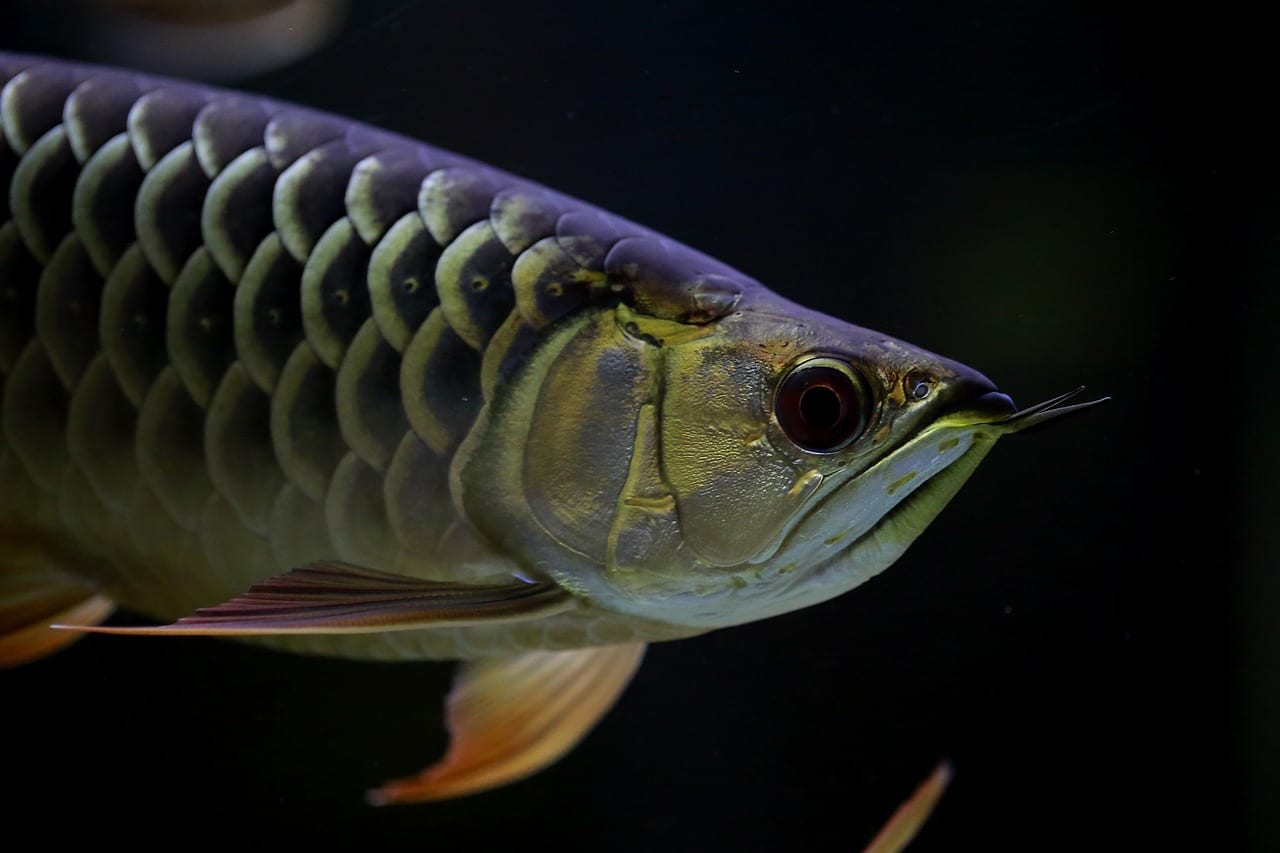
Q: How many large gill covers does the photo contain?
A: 1